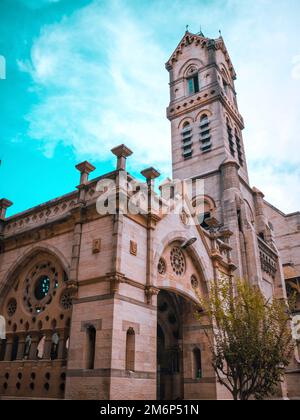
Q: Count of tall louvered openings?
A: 4